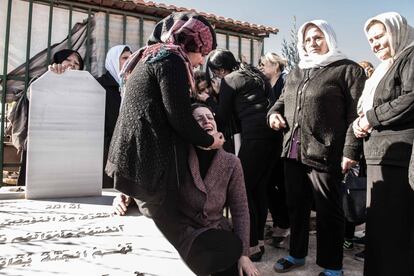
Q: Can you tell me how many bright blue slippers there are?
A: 2